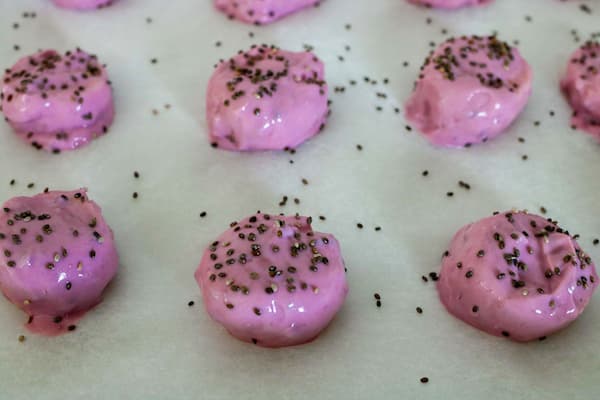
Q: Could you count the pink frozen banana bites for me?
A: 10